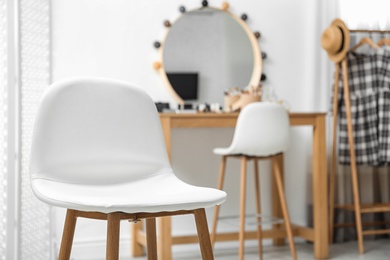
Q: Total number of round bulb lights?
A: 10